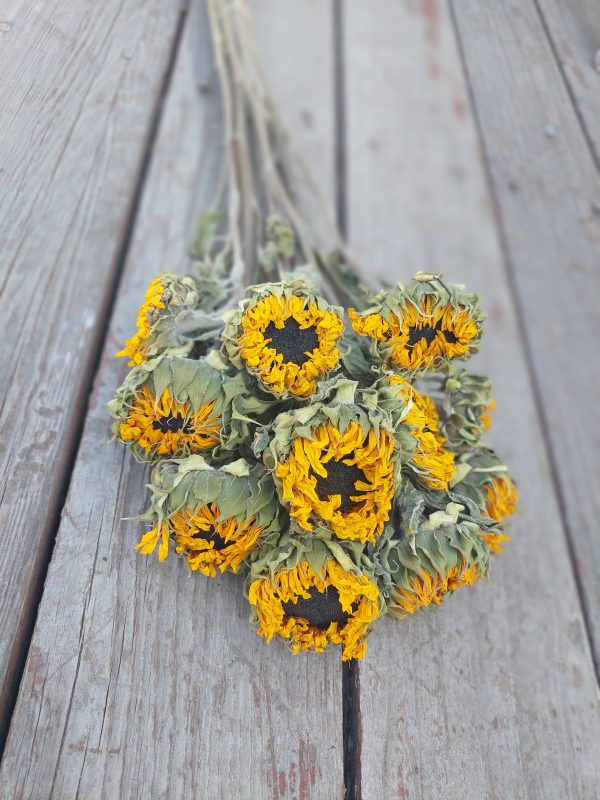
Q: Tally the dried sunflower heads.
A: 11